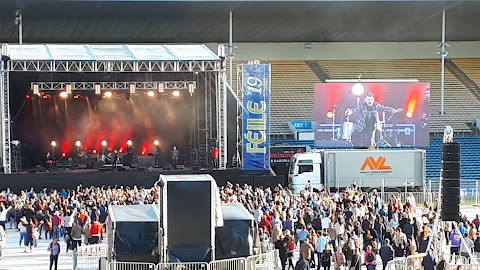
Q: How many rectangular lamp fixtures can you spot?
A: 6